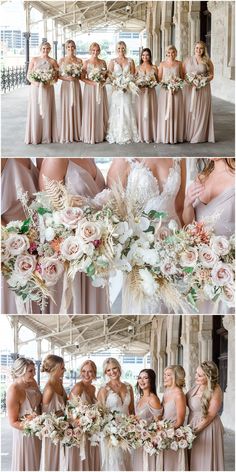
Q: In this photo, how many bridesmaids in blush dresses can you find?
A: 6